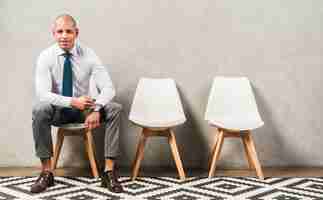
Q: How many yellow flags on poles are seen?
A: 0